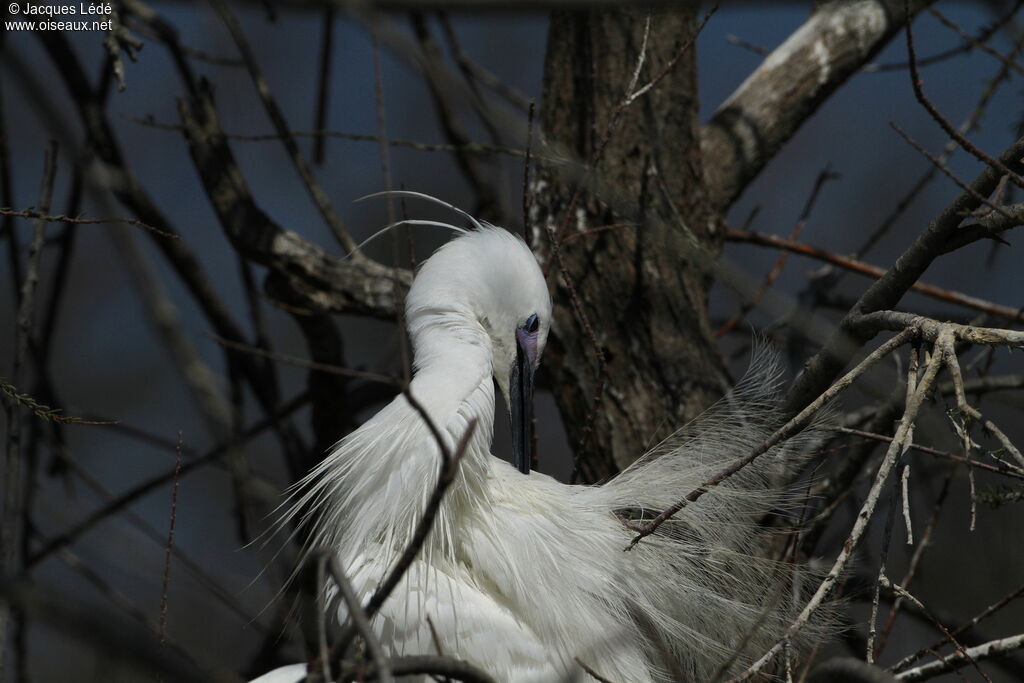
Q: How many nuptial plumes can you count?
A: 2